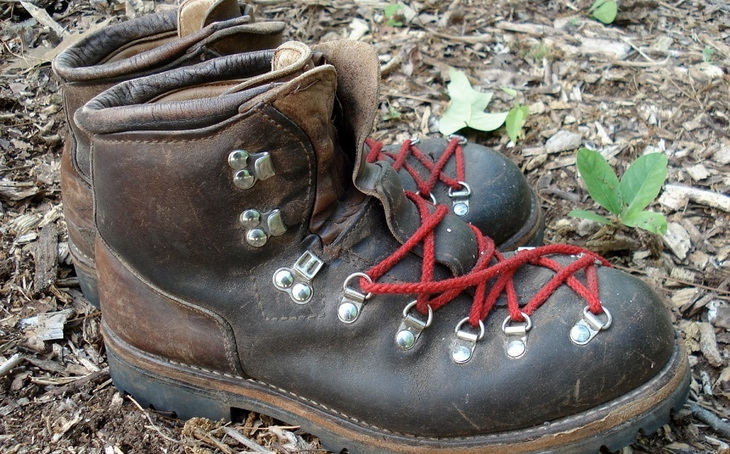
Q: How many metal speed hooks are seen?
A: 3